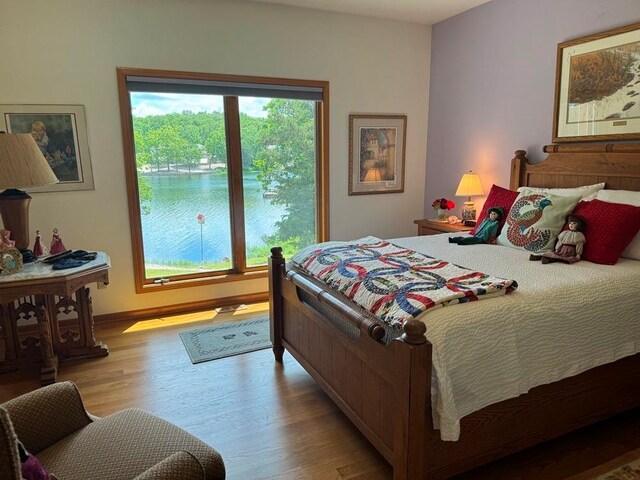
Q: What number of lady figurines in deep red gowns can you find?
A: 2